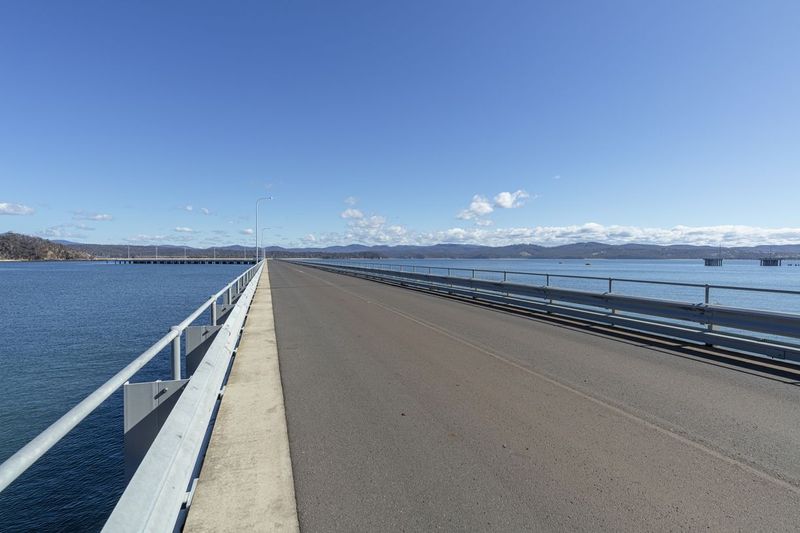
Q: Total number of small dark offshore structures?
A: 2